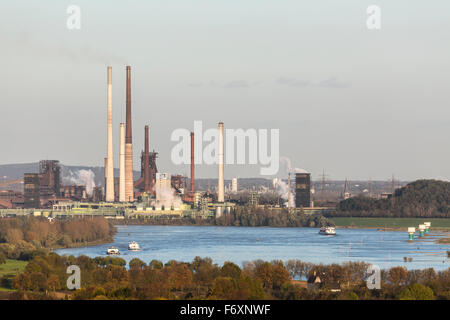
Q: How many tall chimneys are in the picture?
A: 6